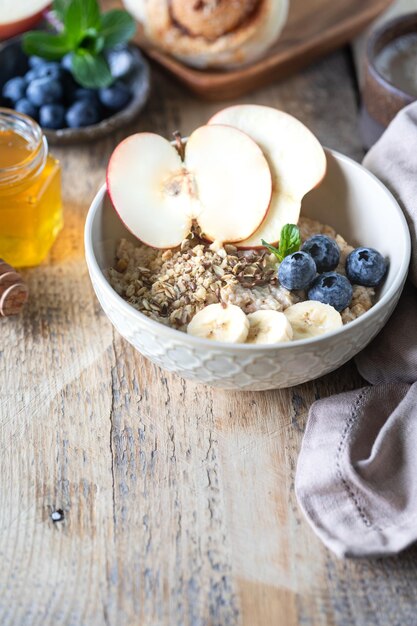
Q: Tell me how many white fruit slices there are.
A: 5